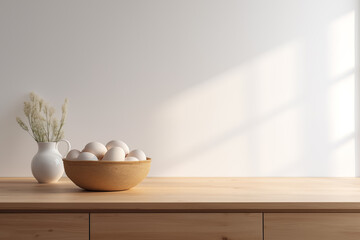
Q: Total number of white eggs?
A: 7